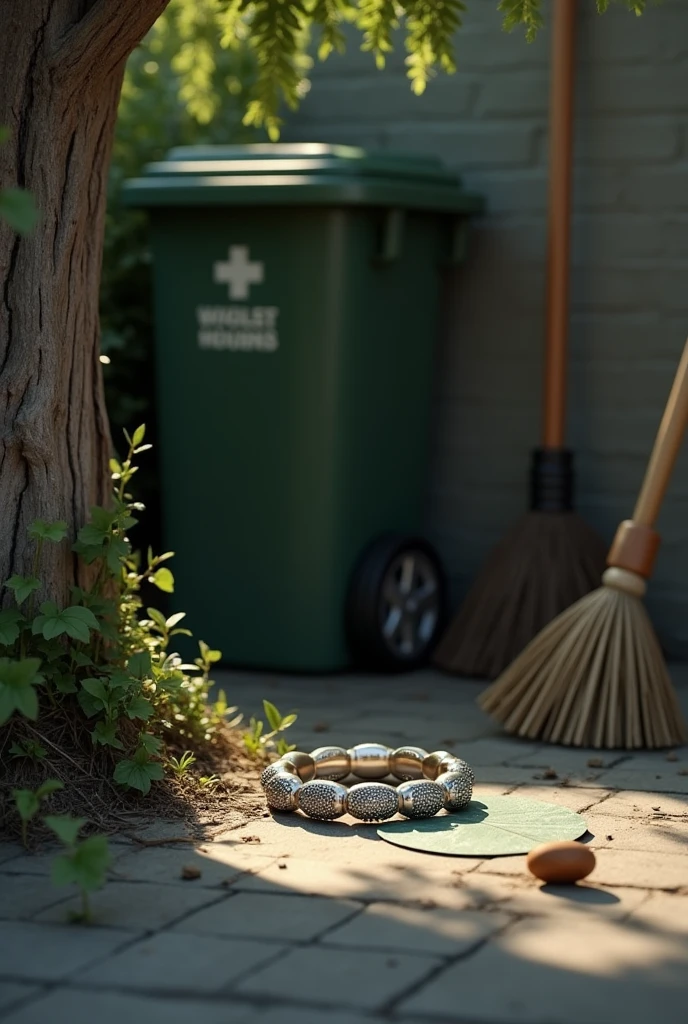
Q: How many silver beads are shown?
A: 12